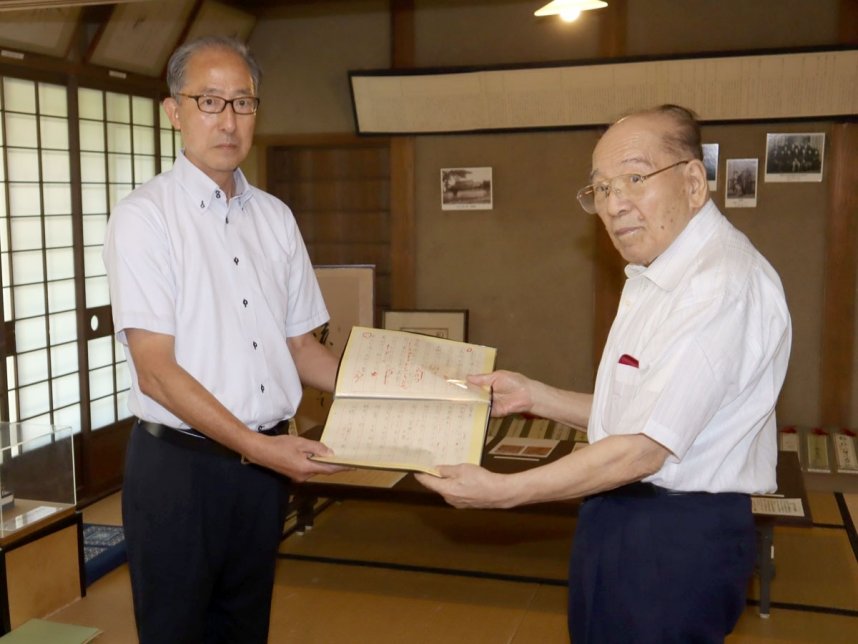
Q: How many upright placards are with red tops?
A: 3